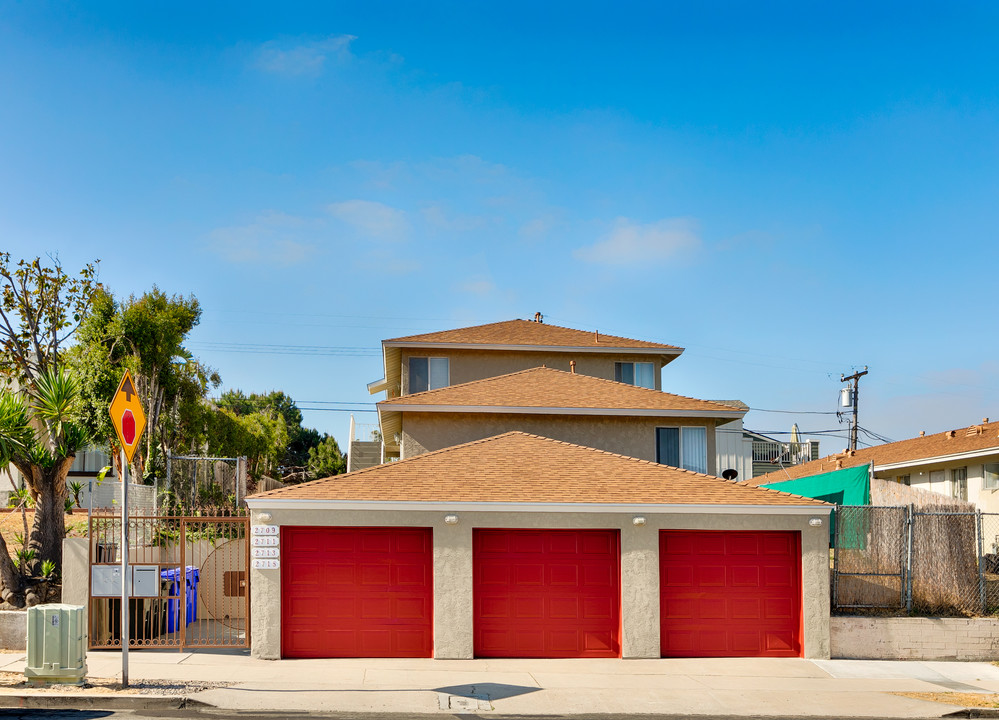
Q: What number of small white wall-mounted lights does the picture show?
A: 4